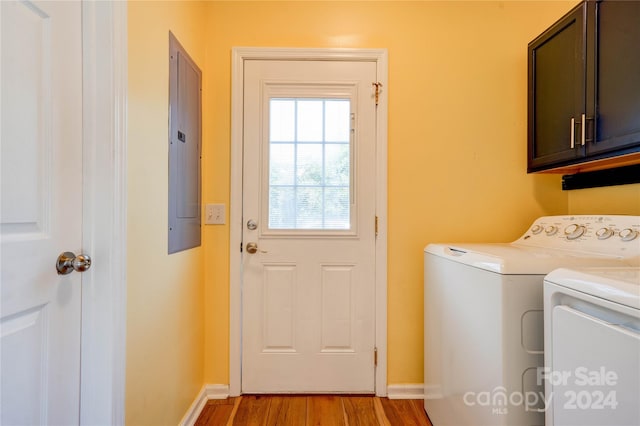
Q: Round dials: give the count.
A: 5